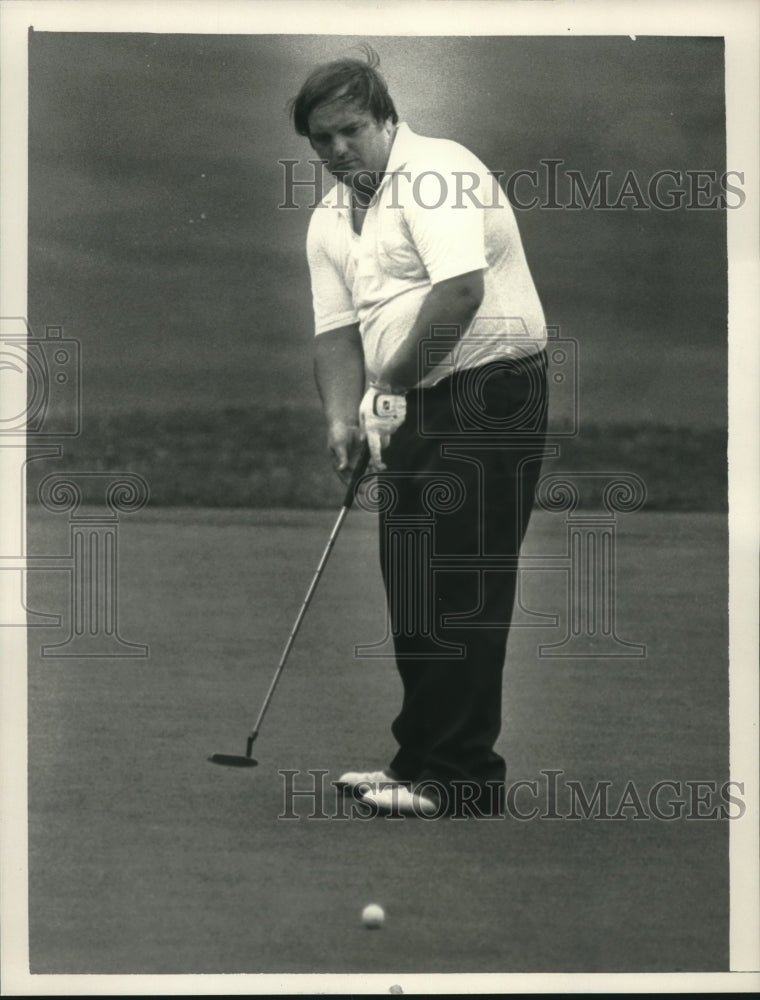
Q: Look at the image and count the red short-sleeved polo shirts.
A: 0